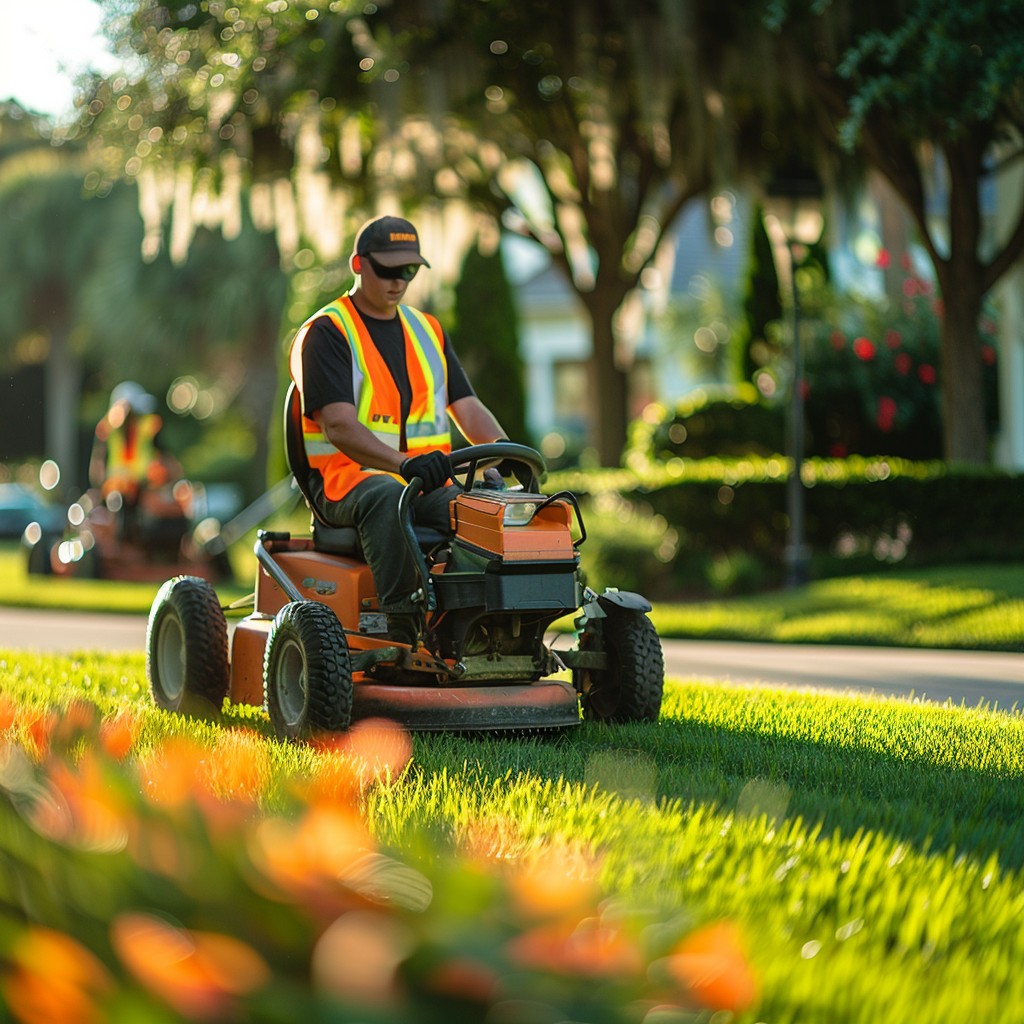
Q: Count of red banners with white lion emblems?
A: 0